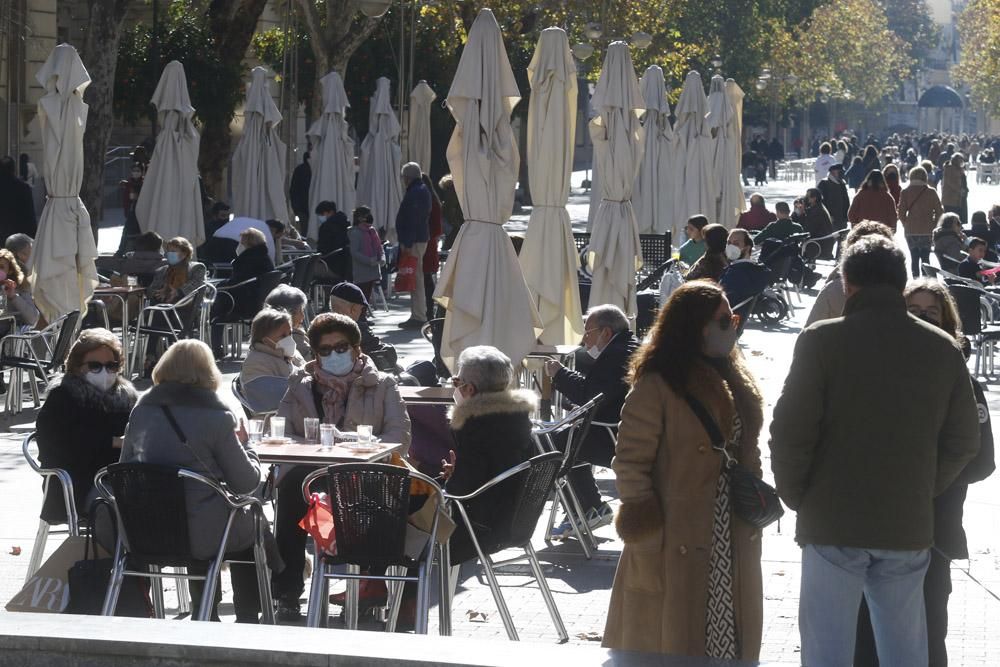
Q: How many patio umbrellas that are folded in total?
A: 13